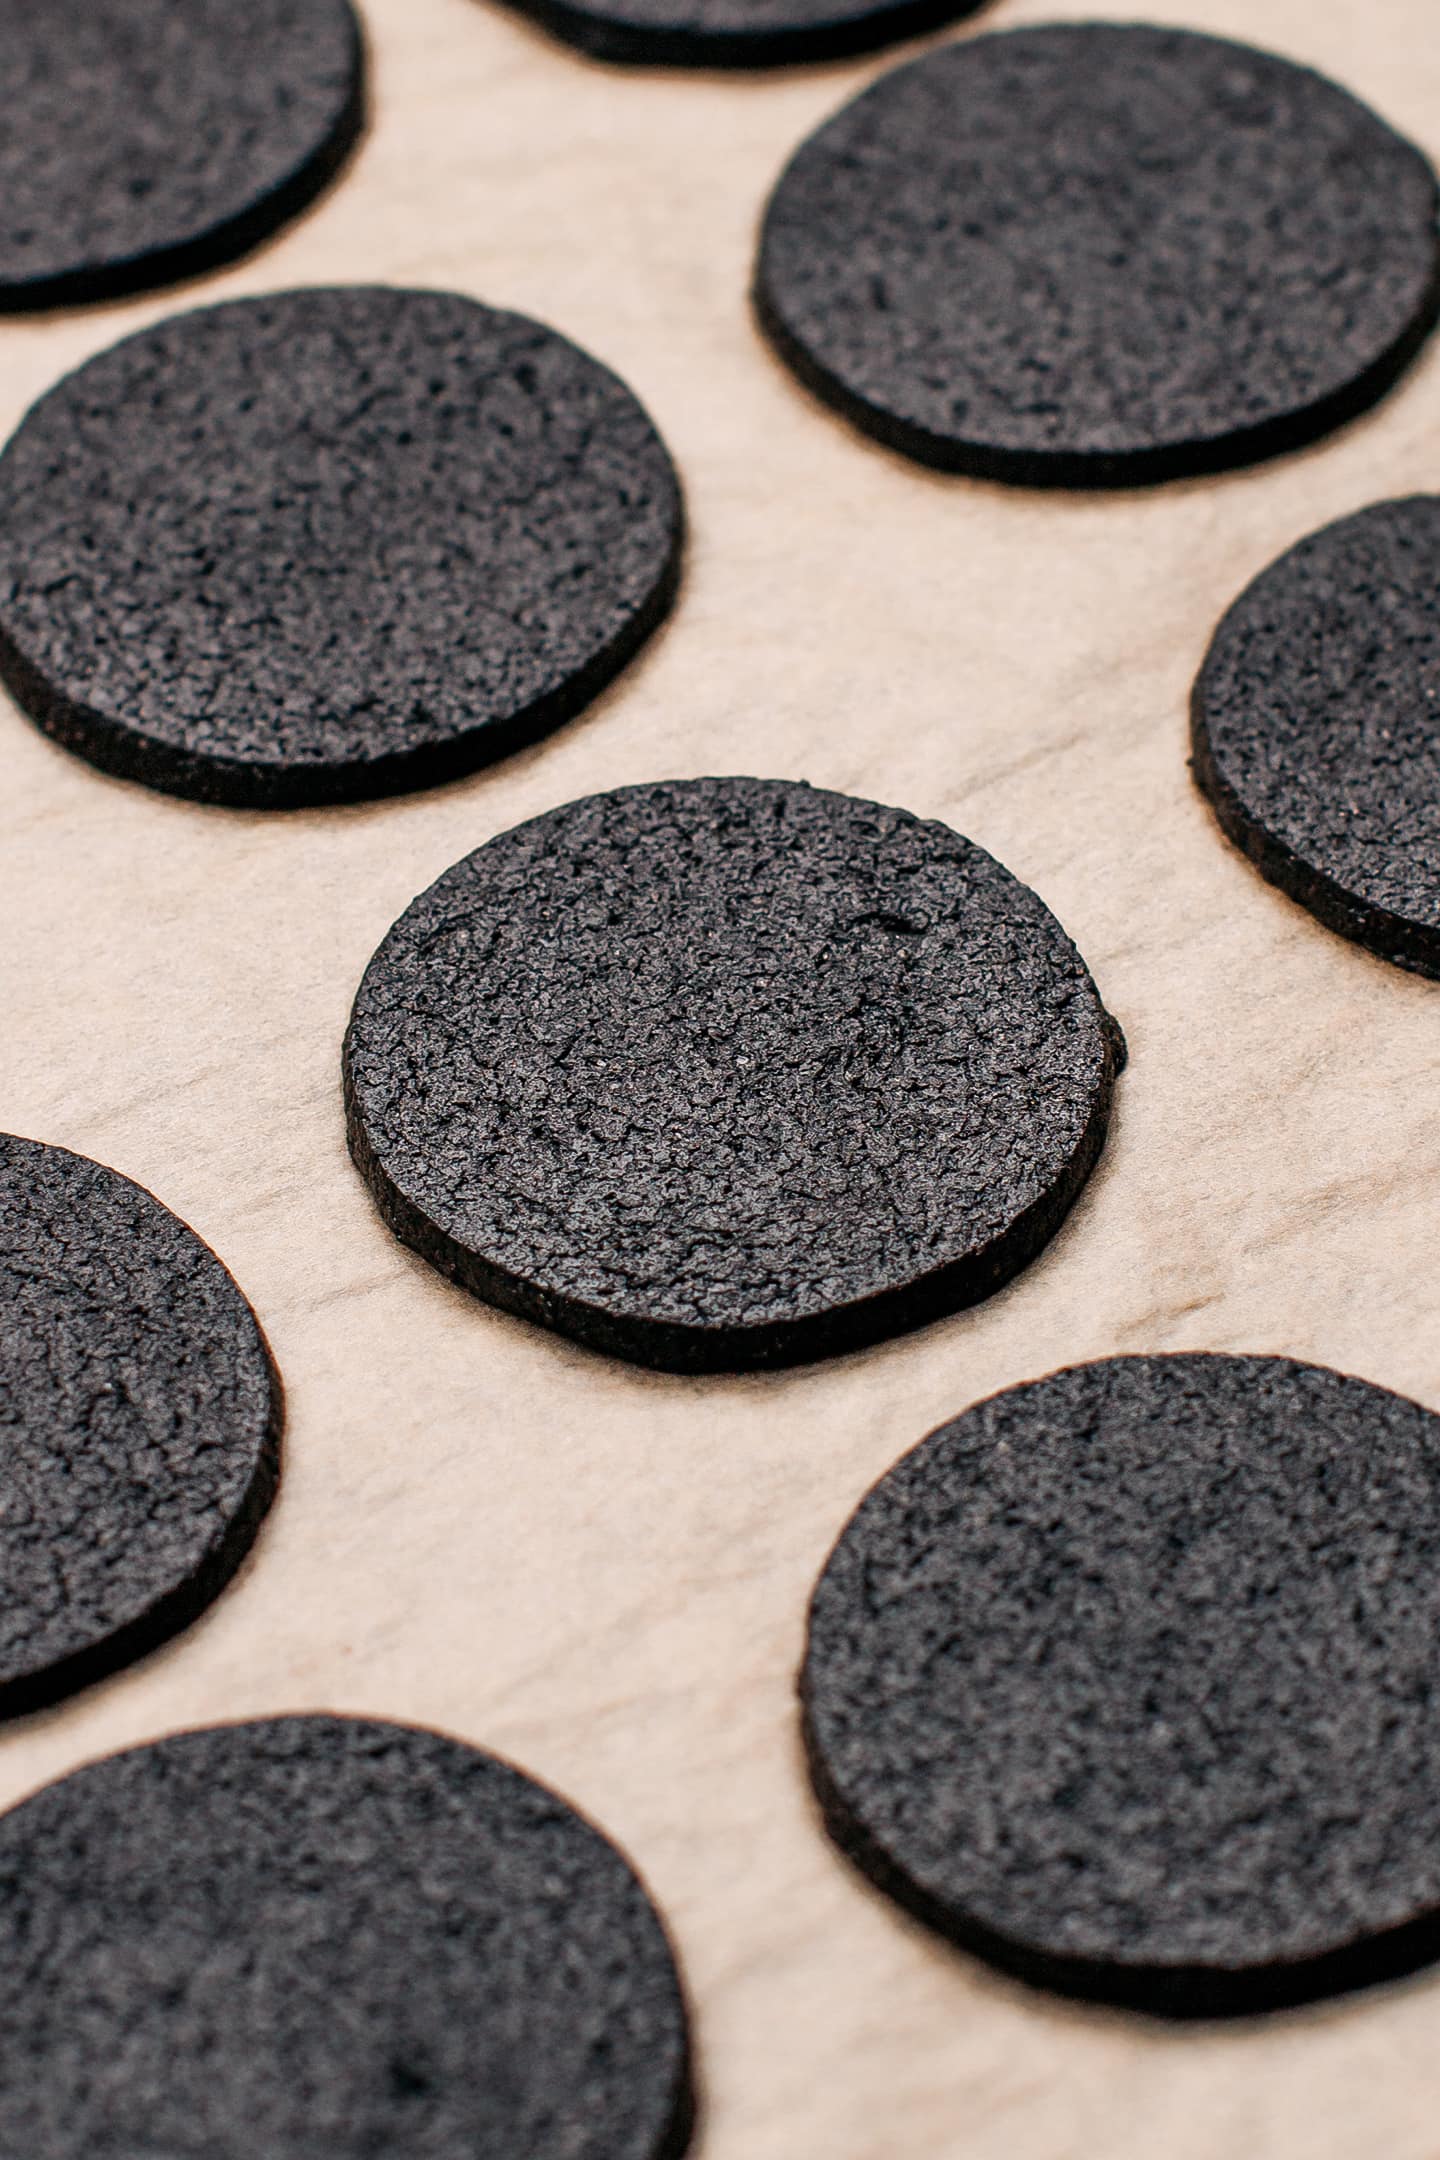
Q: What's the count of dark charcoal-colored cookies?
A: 9